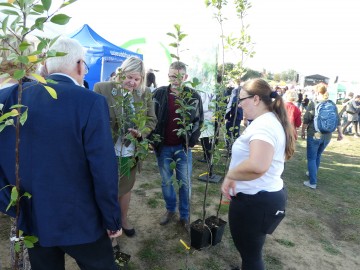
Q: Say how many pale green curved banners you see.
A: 2